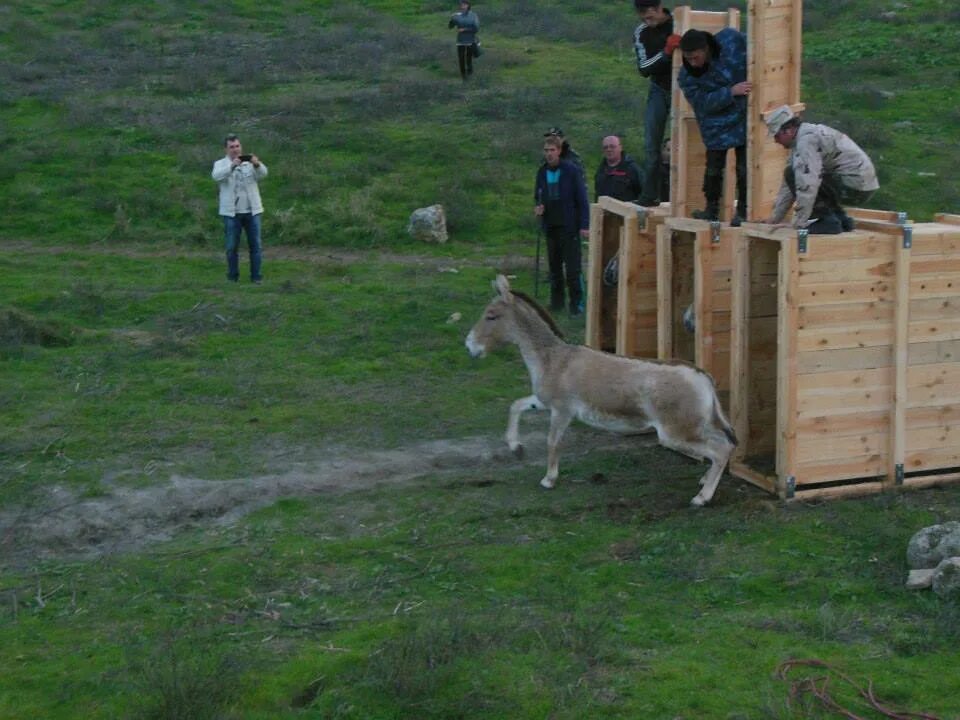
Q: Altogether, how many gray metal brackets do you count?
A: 7